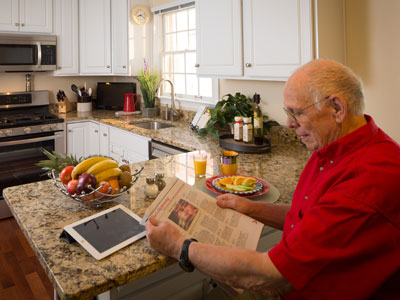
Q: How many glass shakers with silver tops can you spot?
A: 2